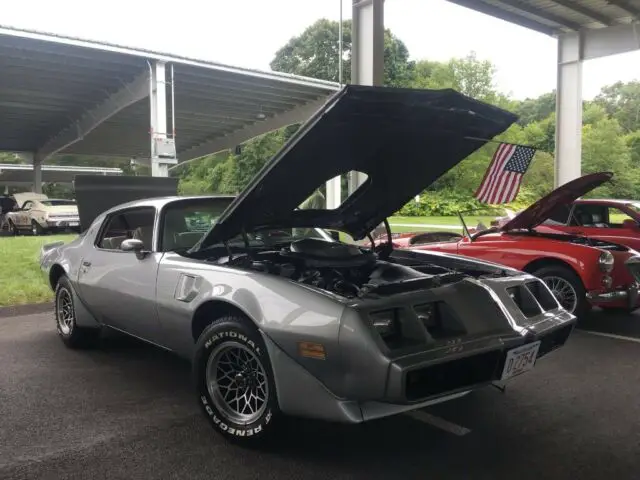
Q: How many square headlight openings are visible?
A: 4